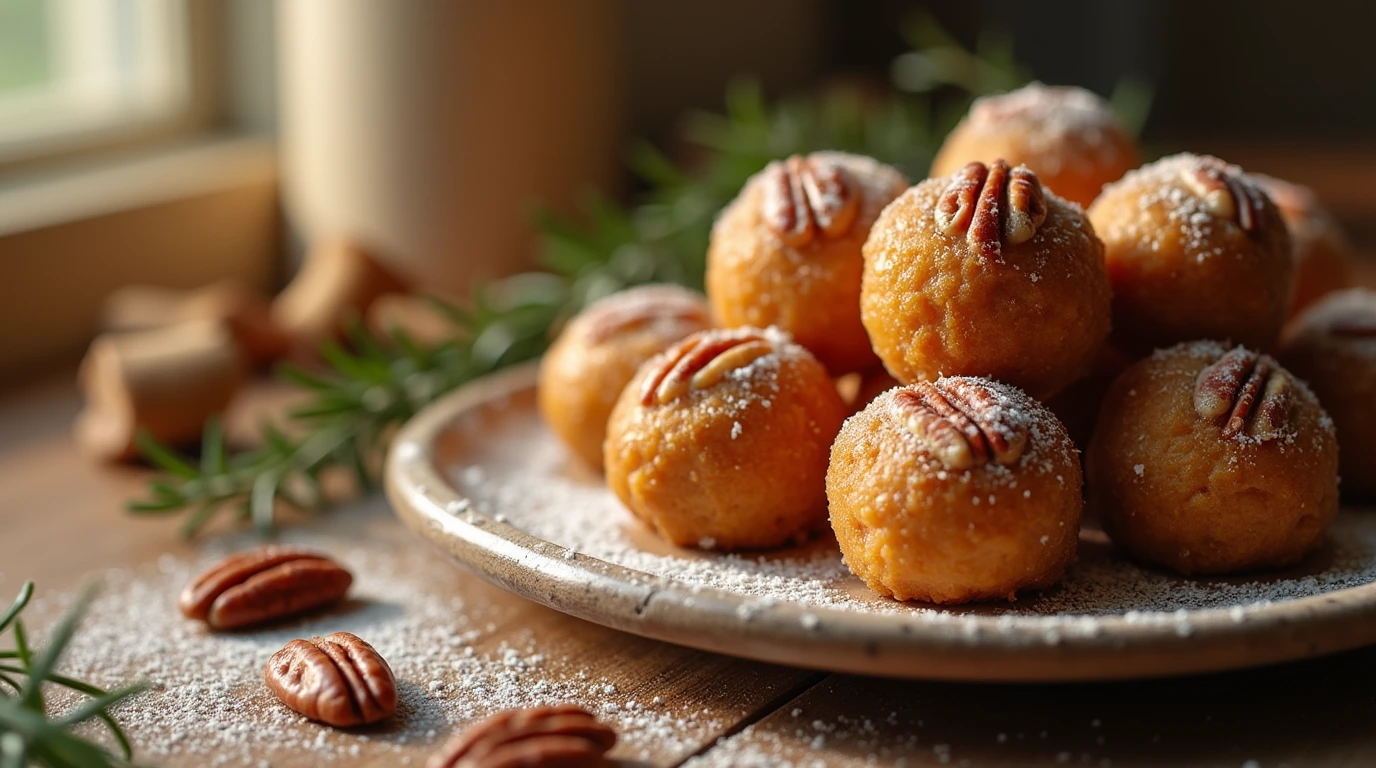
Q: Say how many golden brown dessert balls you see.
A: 10